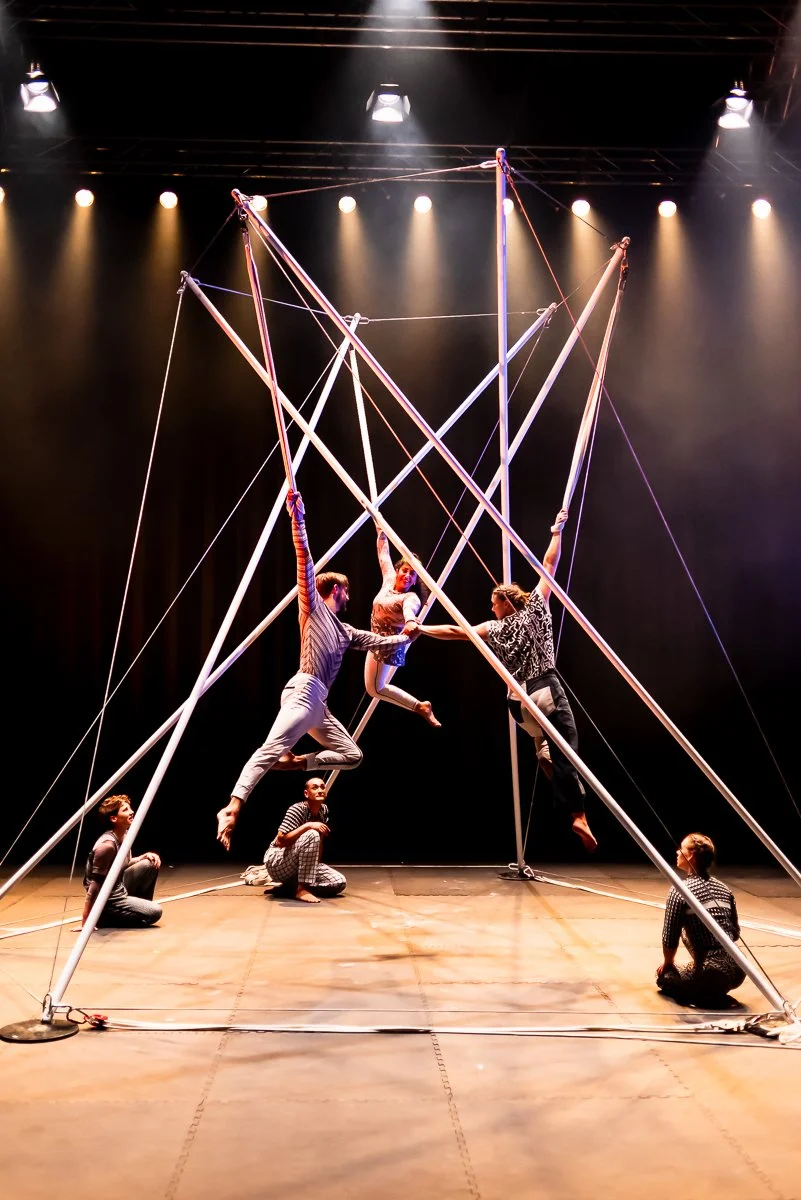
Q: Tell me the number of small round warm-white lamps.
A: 10